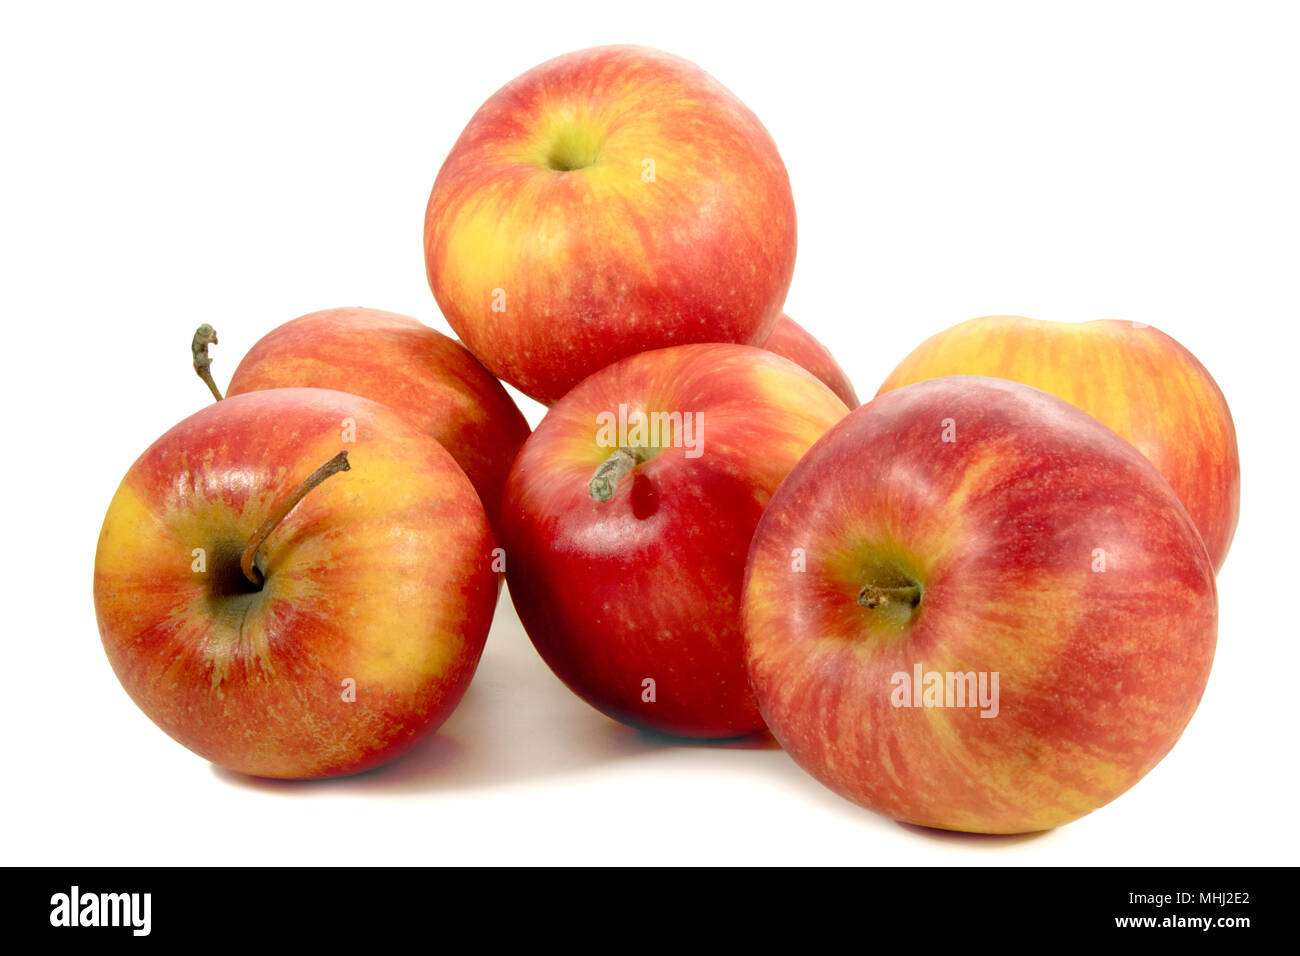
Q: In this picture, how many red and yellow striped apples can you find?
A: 7